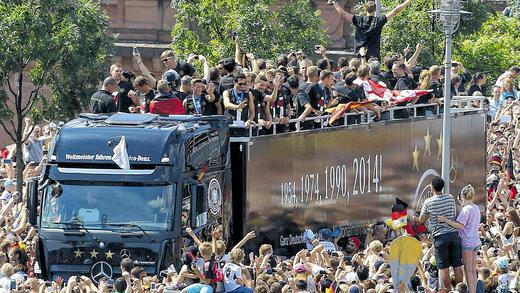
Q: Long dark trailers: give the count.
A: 1